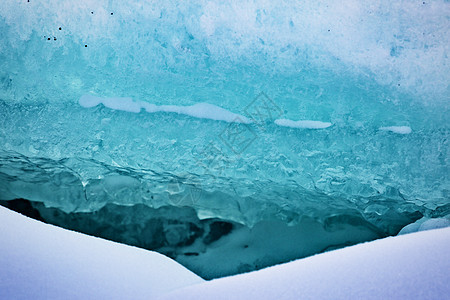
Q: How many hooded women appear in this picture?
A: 0